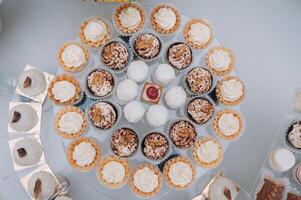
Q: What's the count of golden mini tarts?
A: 15